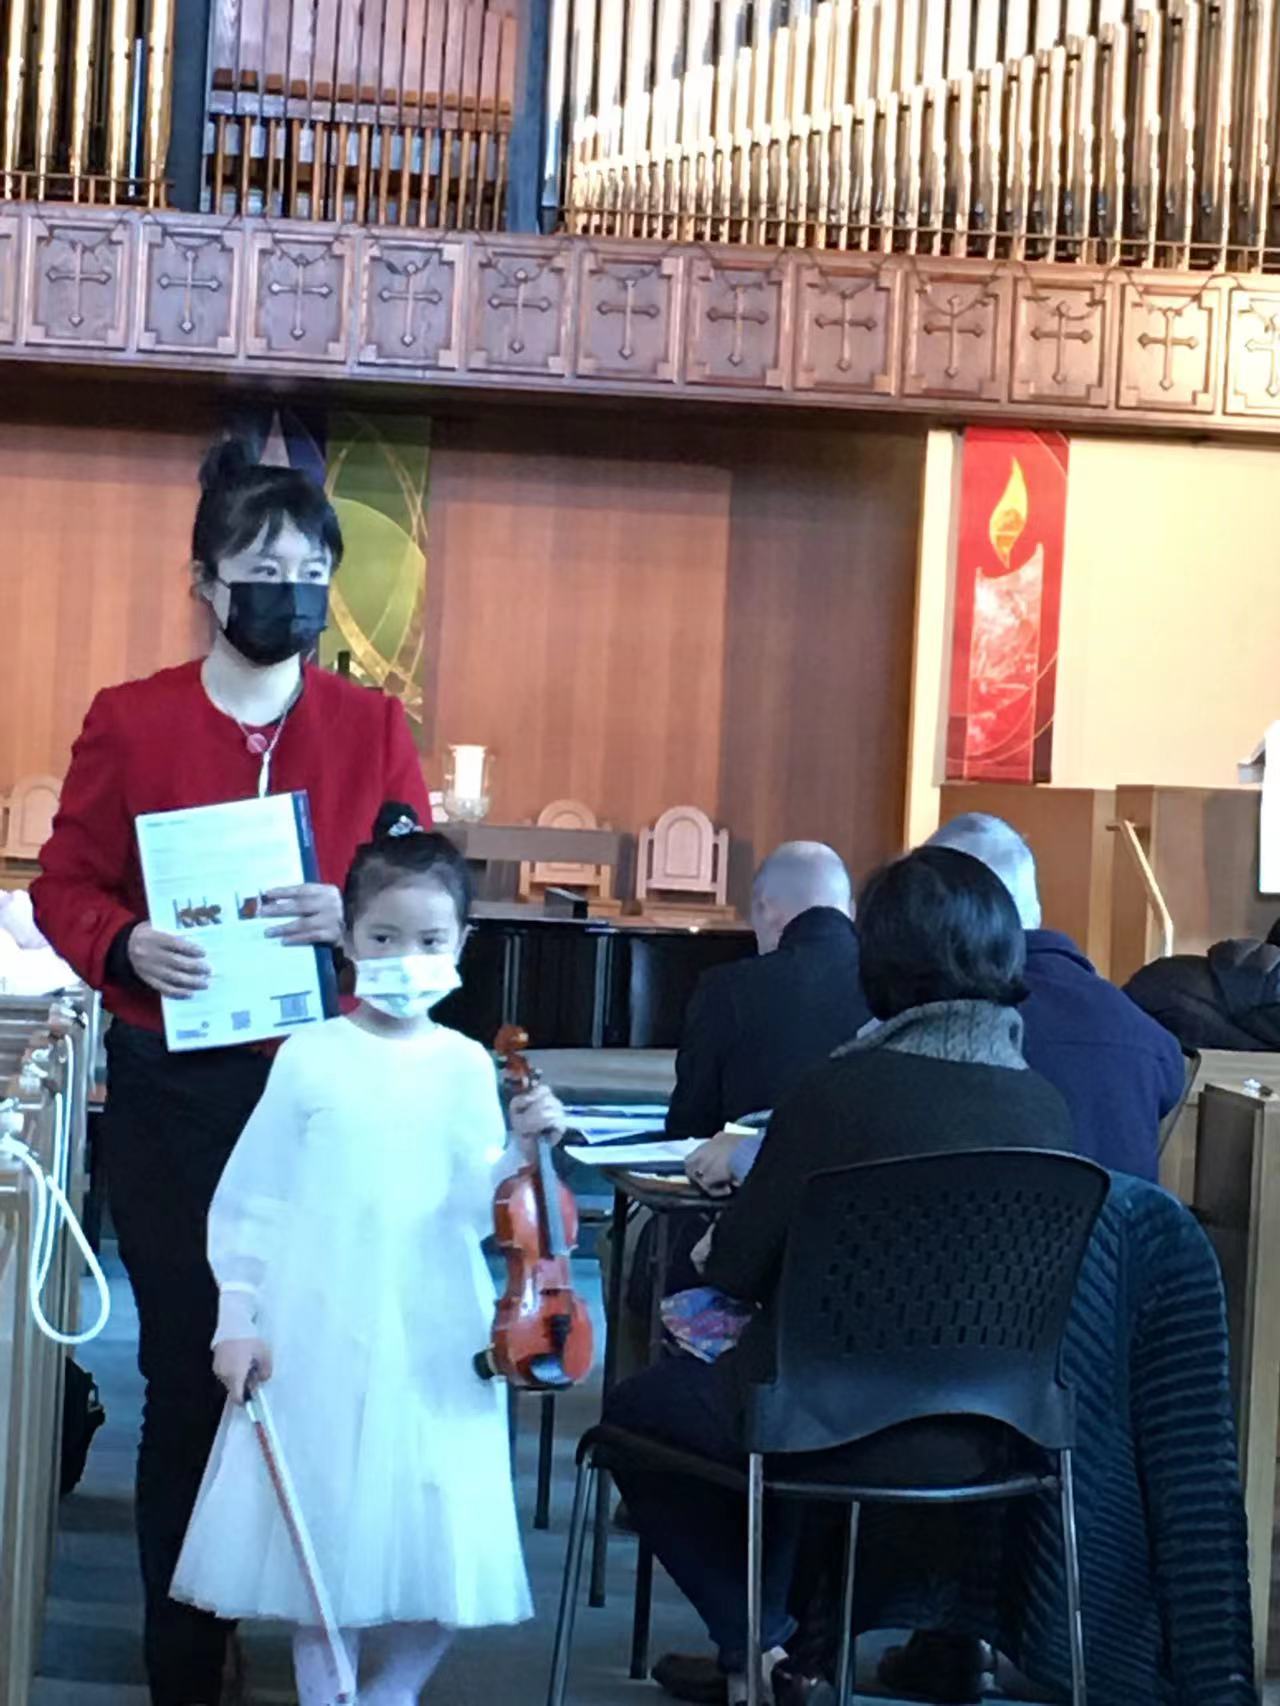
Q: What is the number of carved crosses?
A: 12